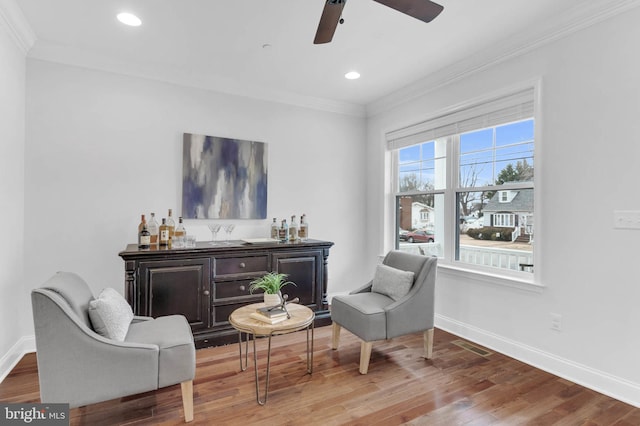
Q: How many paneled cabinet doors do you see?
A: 2